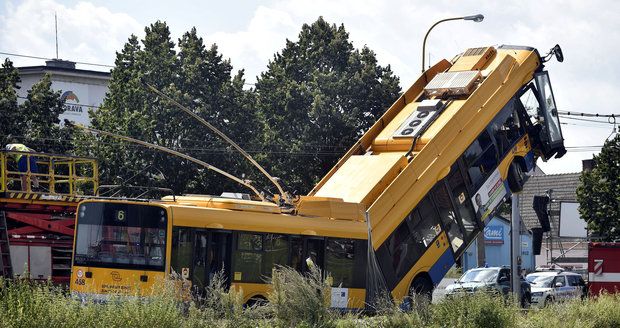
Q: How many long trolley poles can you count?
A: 2